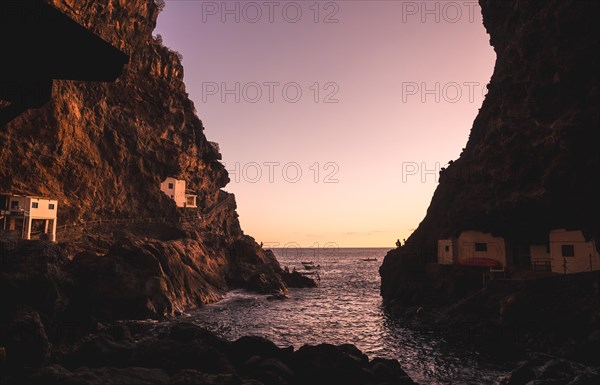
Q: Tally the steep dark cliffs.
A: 2